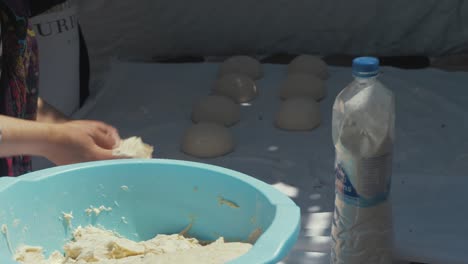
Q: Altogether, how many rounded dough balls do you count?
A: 7